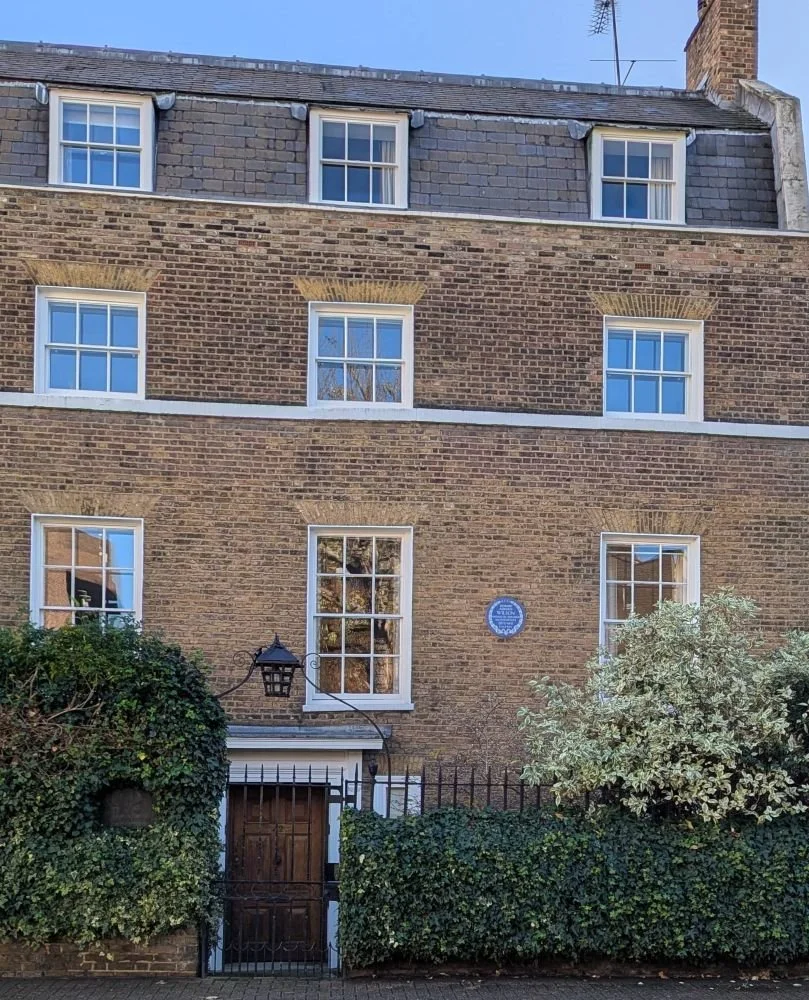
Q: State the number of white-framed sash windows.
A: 9